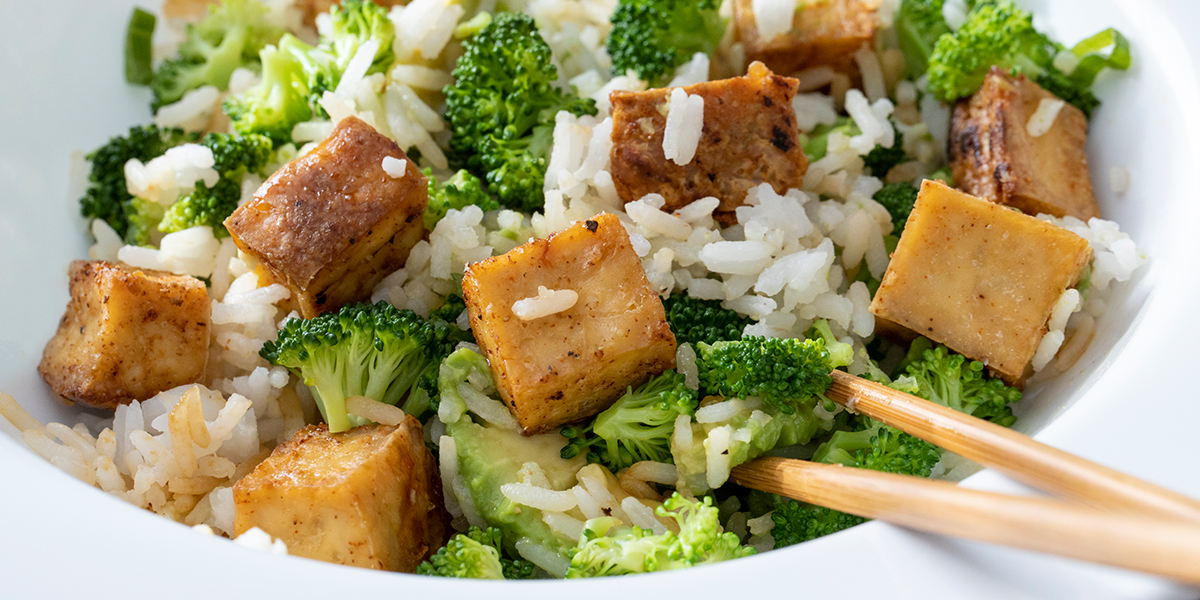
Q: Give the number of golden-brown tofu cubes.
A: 8